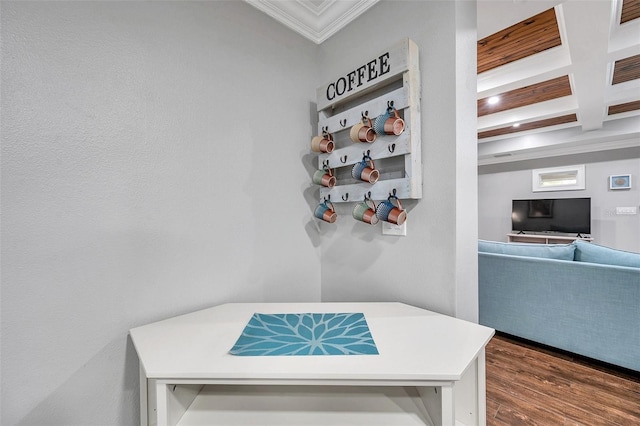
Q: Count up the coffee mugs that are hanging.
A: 8